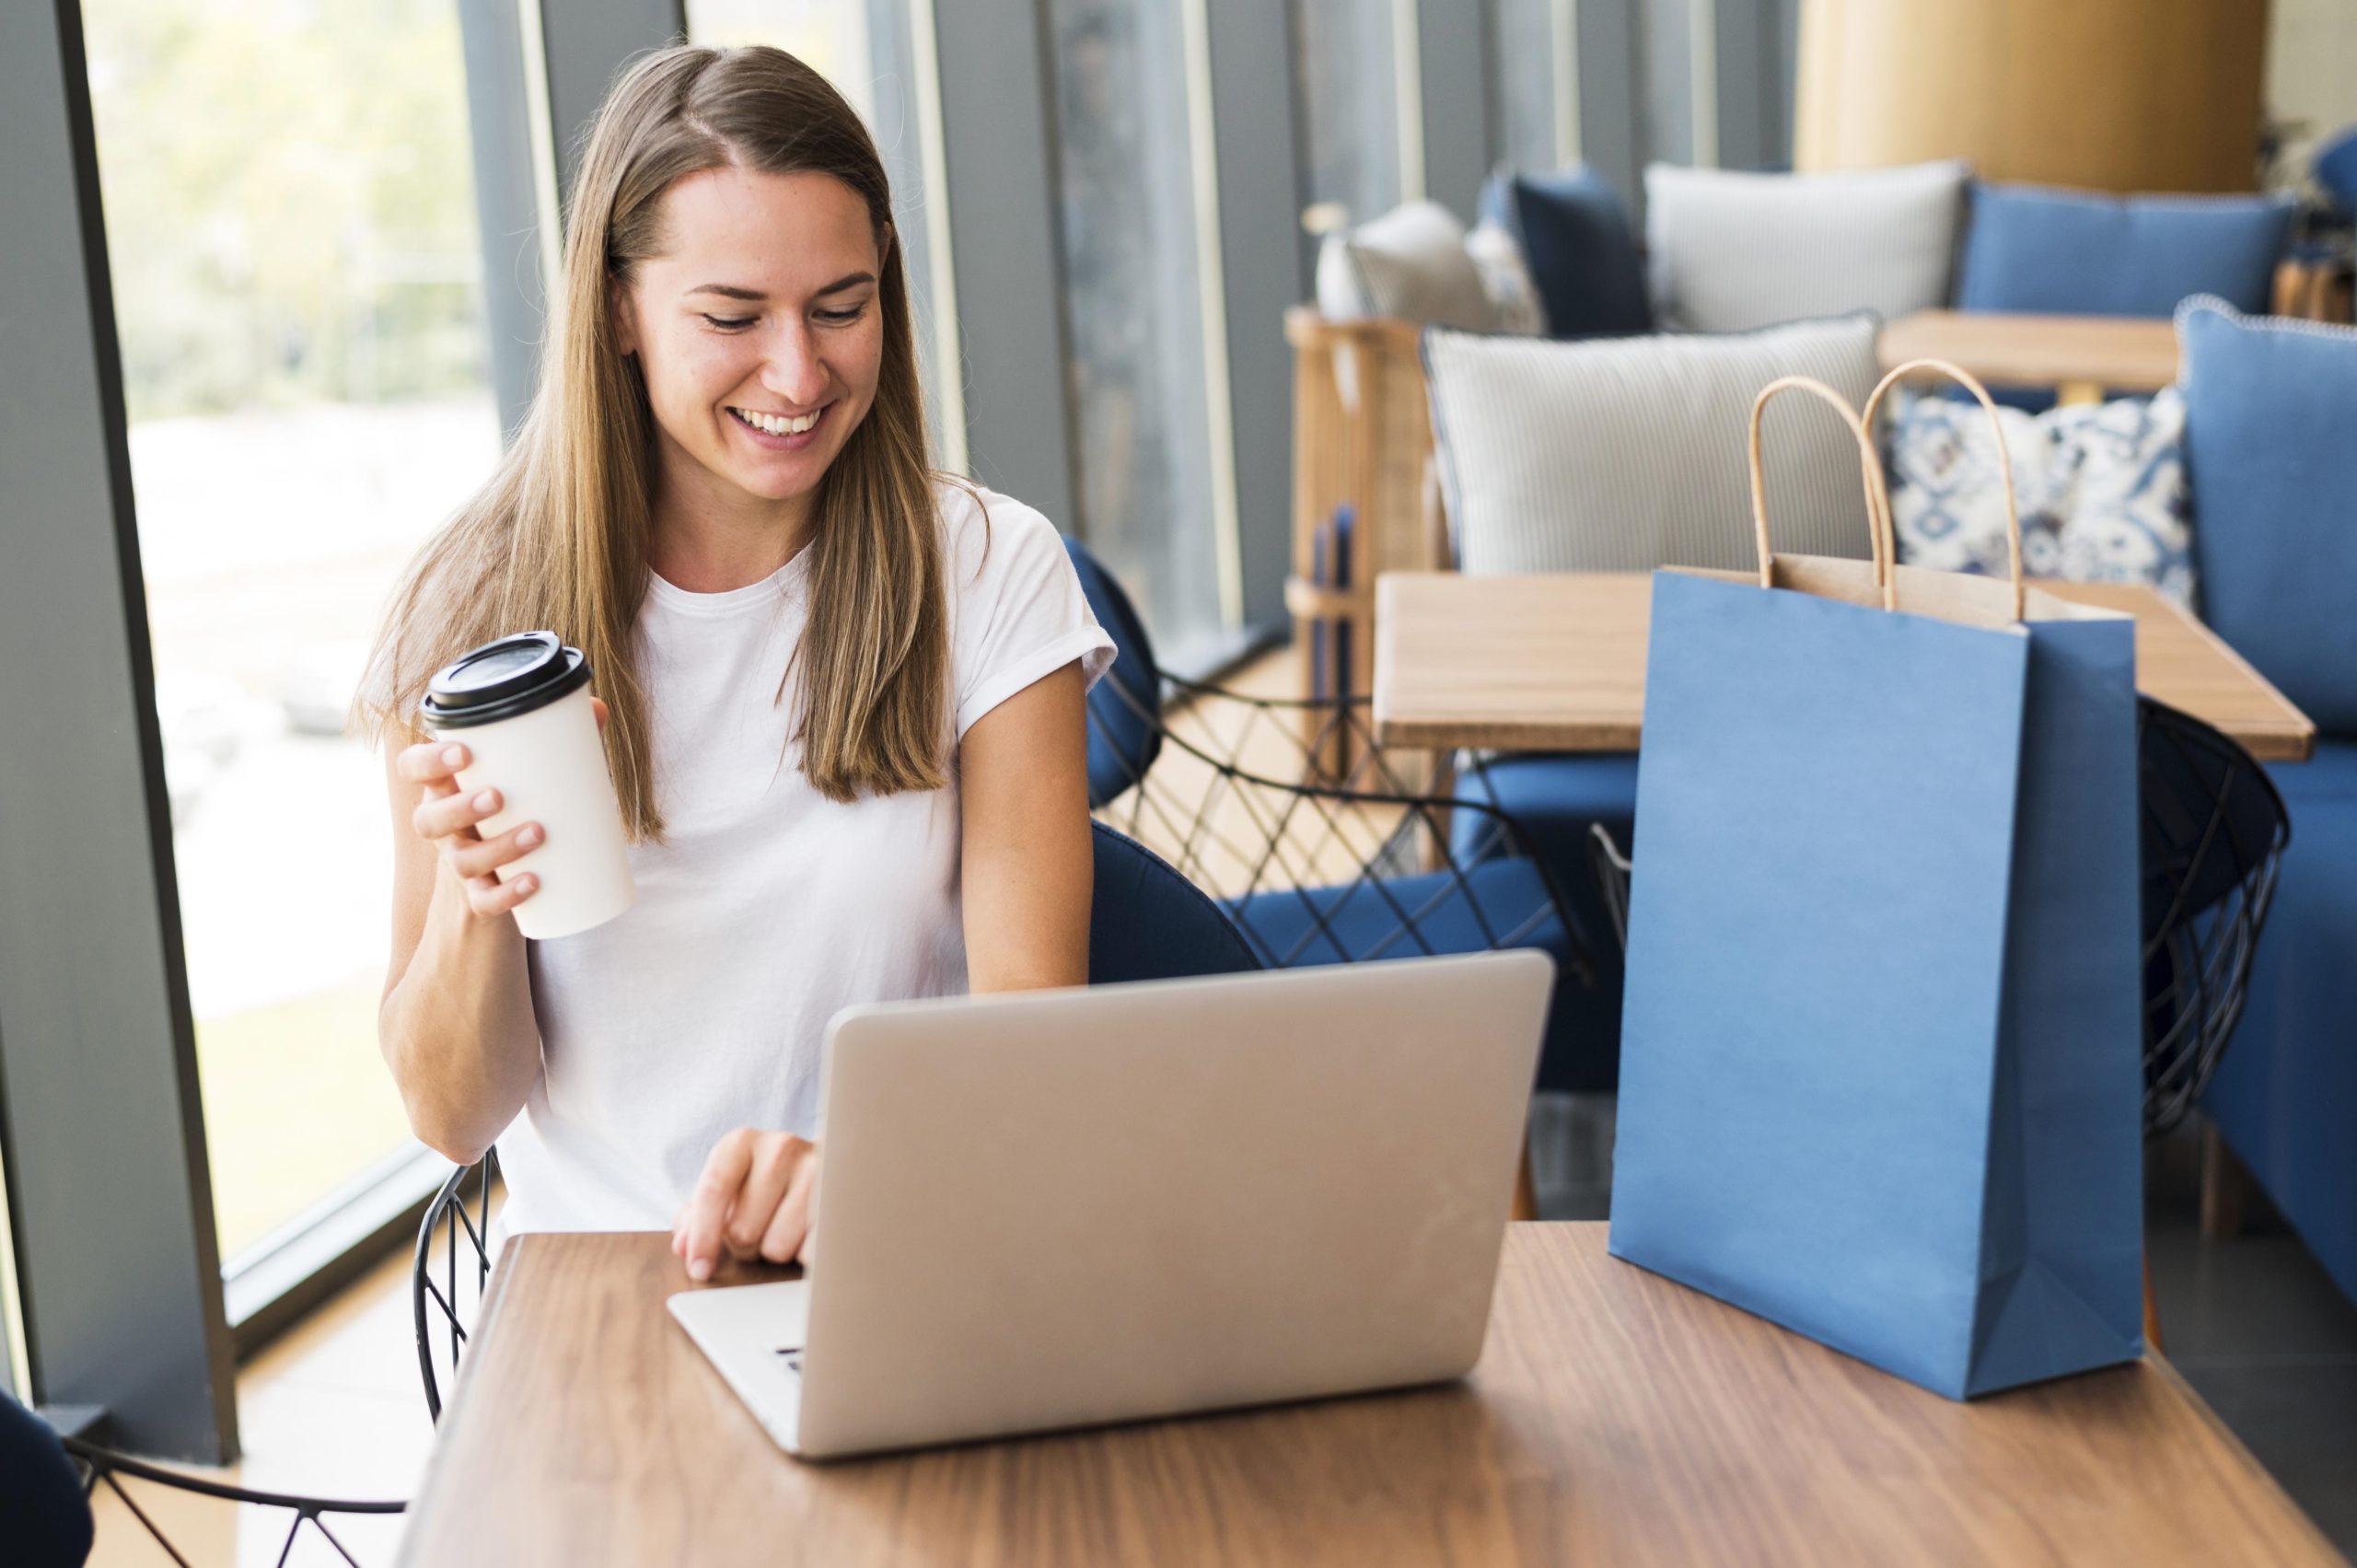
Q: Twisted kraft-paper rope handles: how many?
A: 2